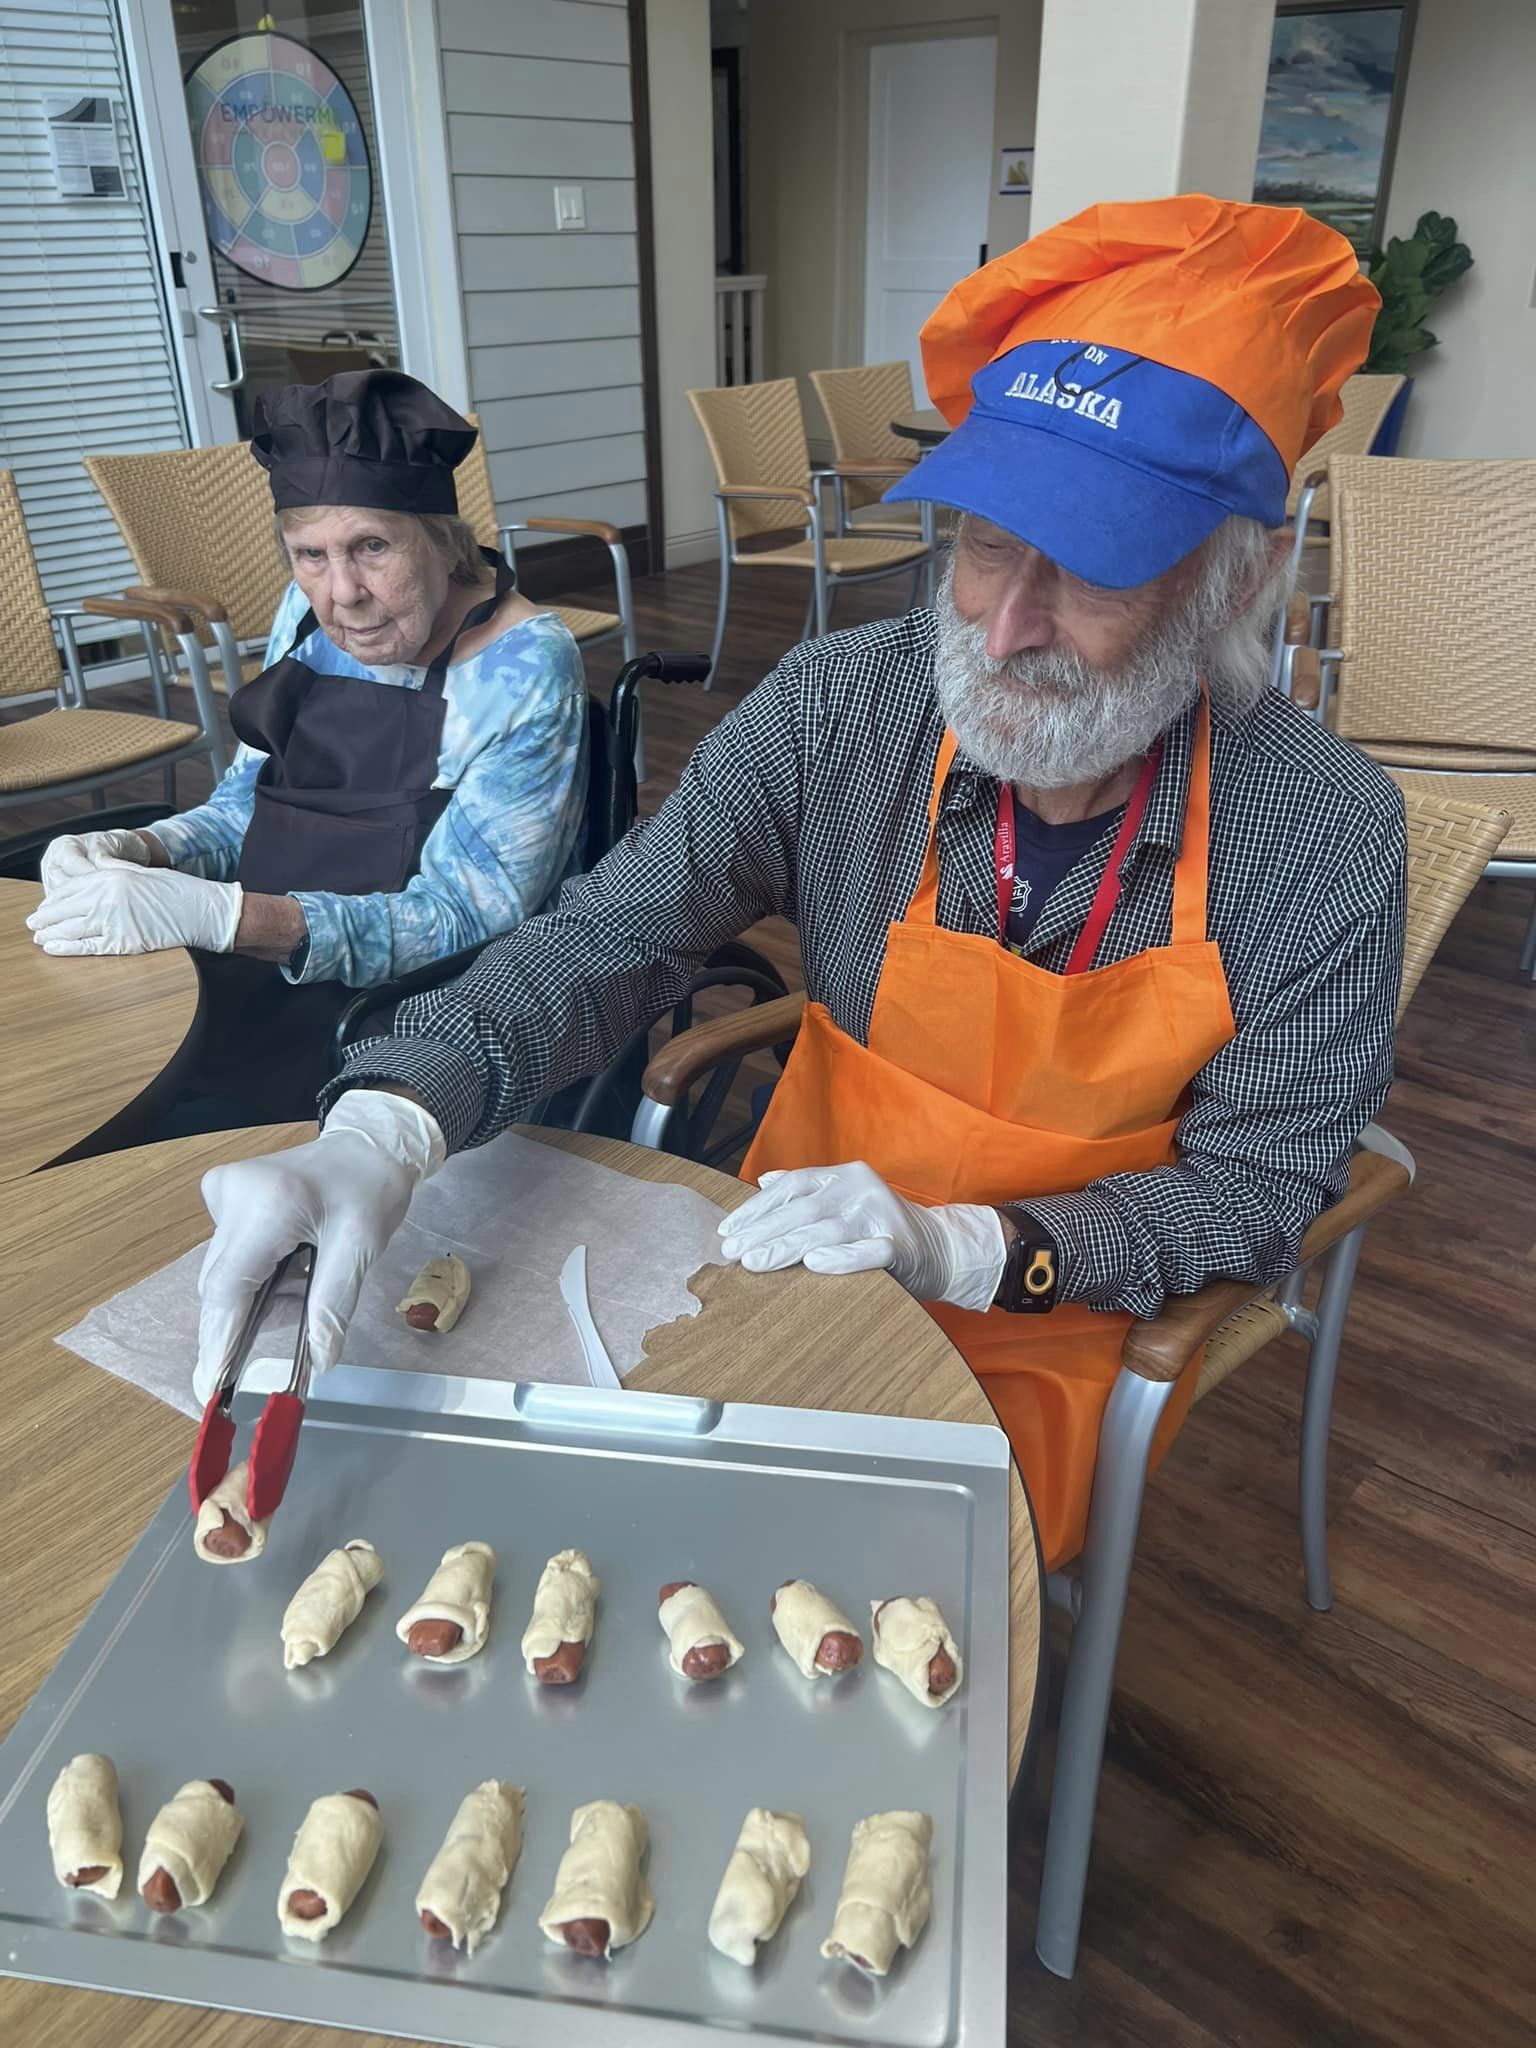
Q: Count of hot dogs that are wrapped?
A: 15